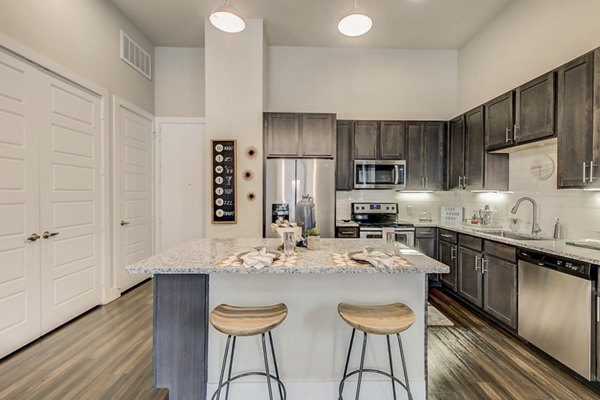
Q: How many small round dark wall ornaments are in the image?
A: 3